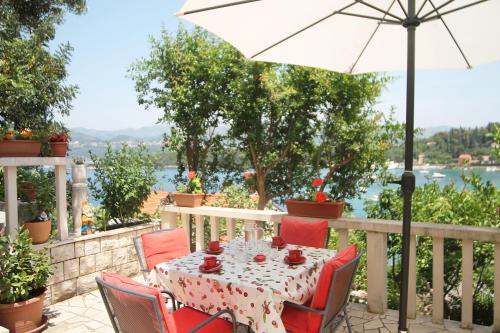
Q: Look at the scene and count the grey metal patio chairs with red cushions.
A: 4